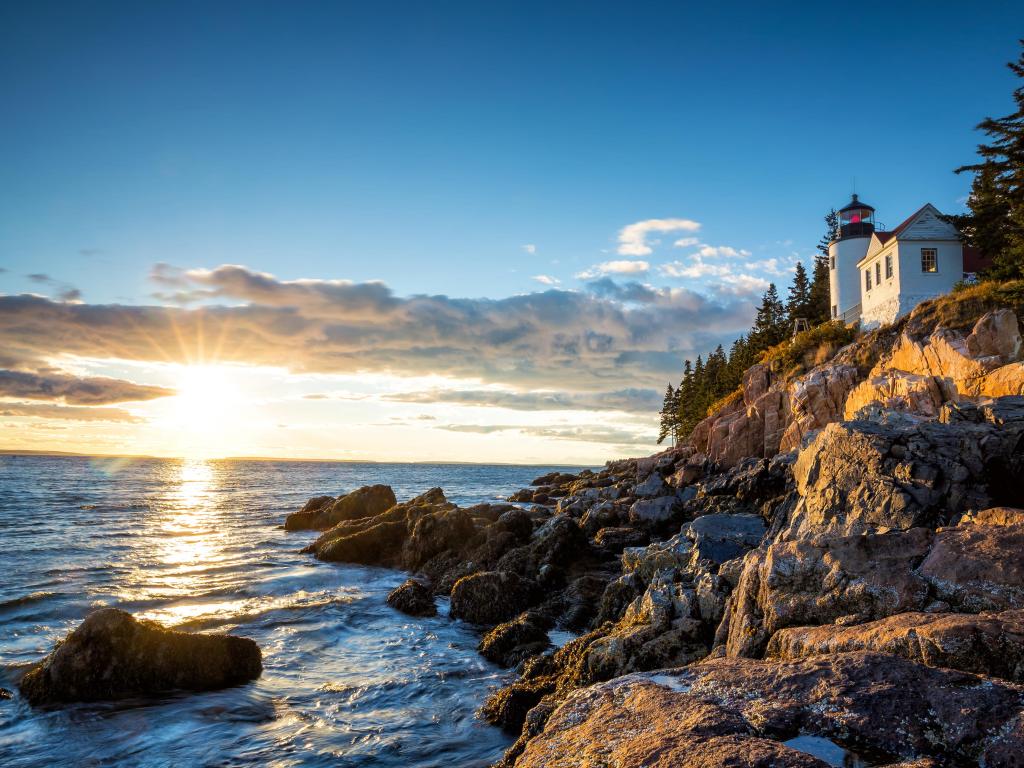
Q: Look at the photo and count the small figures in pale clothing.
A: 0